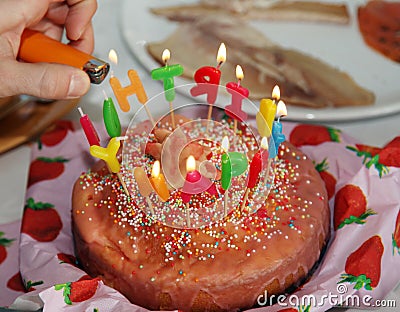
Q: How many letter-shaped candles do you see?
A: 13